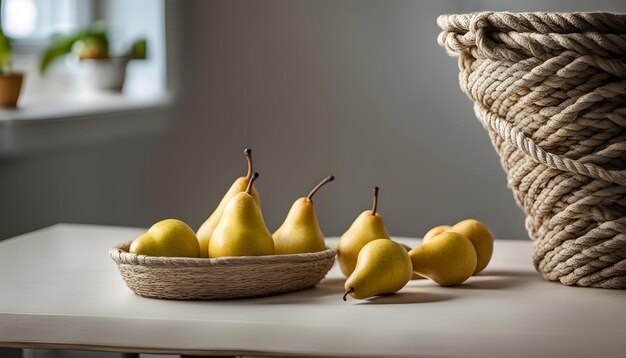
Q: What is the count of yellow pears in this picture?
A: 9